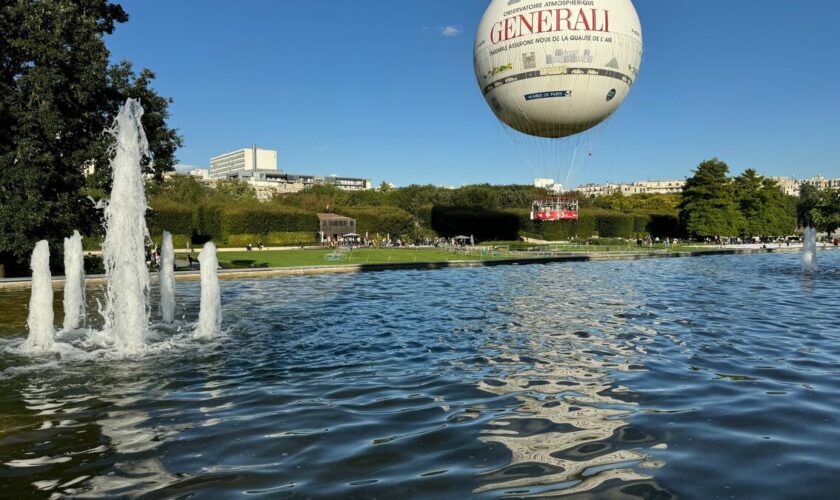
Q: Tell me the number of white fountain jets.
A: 6